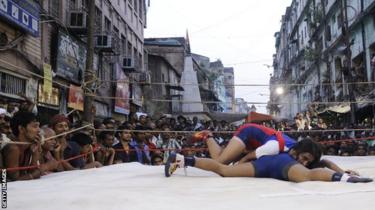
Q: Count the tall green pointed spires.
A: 0